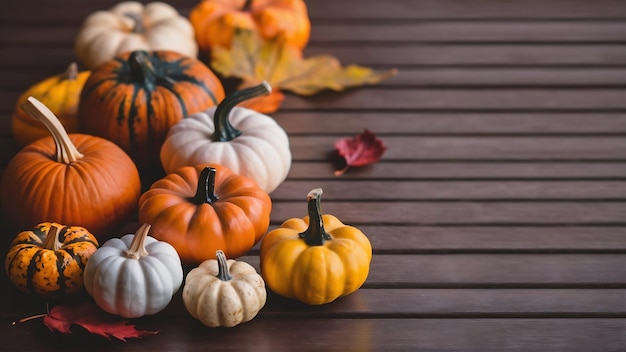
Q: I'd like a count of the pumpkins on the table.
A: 11